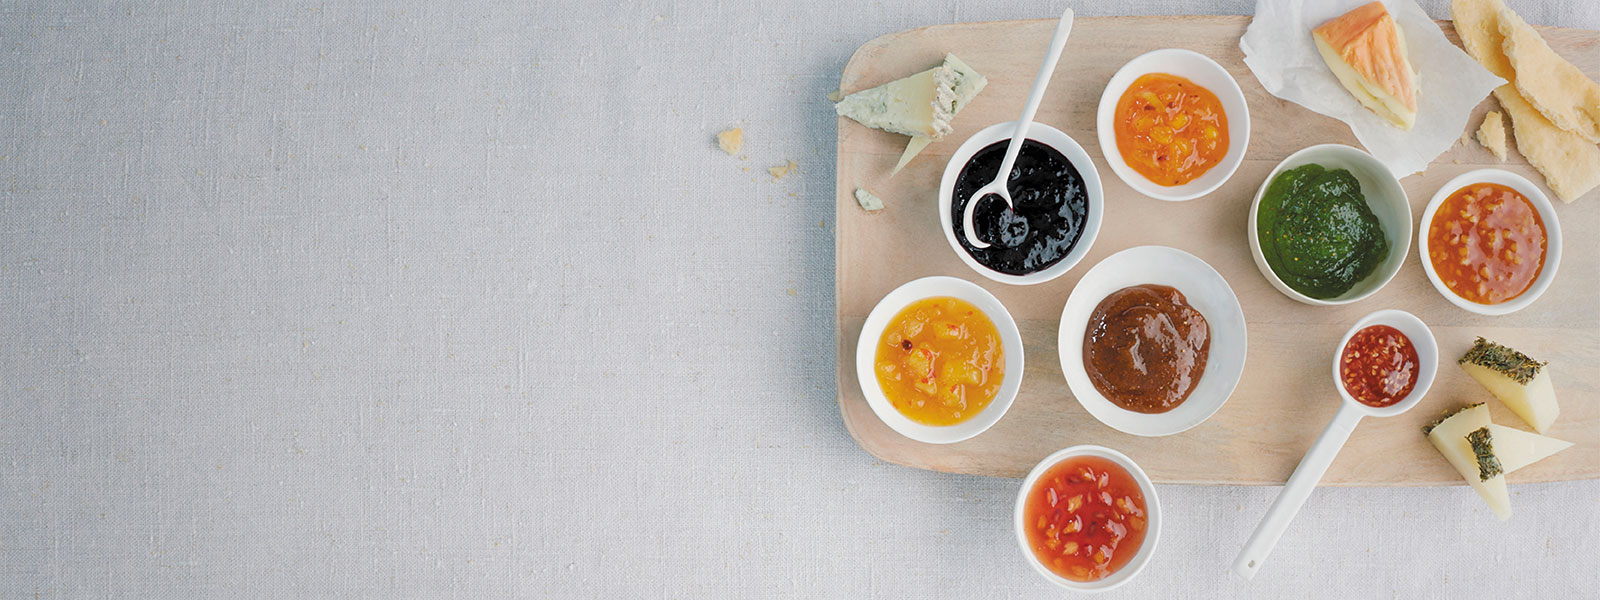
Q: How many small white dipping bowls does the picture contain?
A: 7